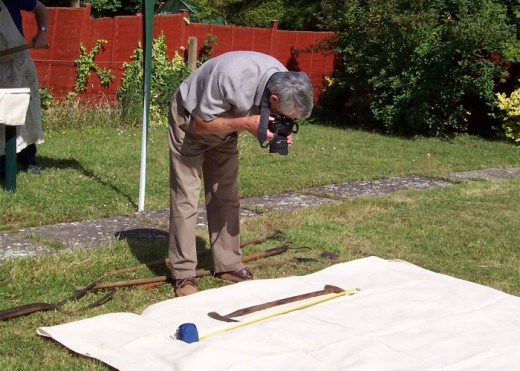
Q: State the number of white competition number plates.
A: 0